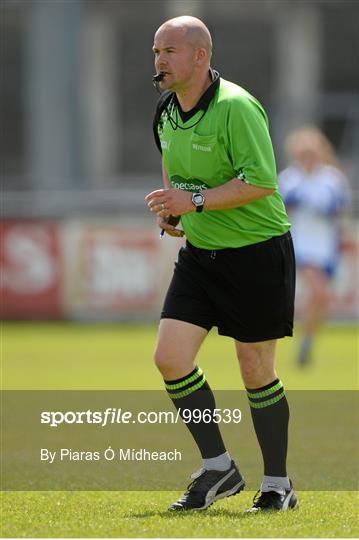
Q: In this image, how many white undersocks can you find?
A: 2